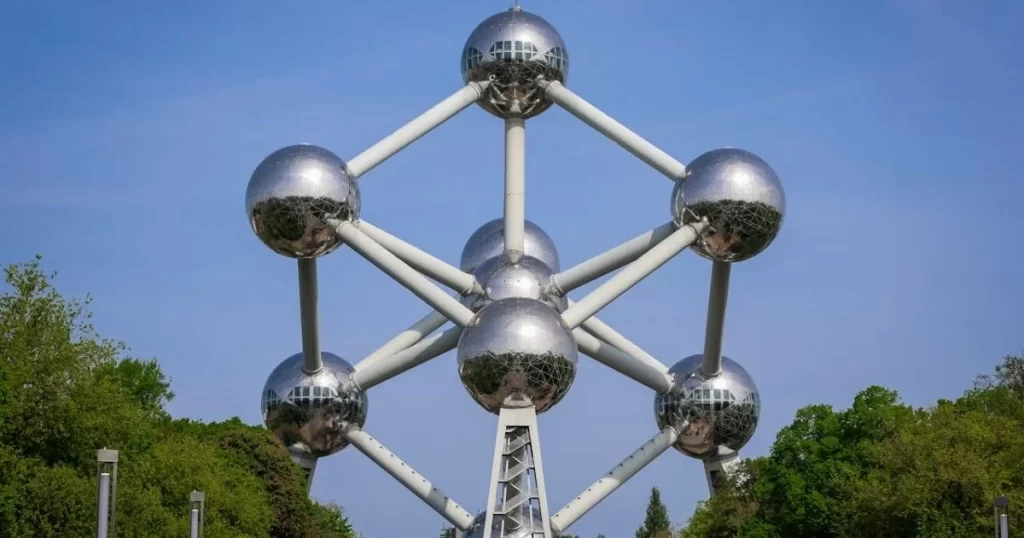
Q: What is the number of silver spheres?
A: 9